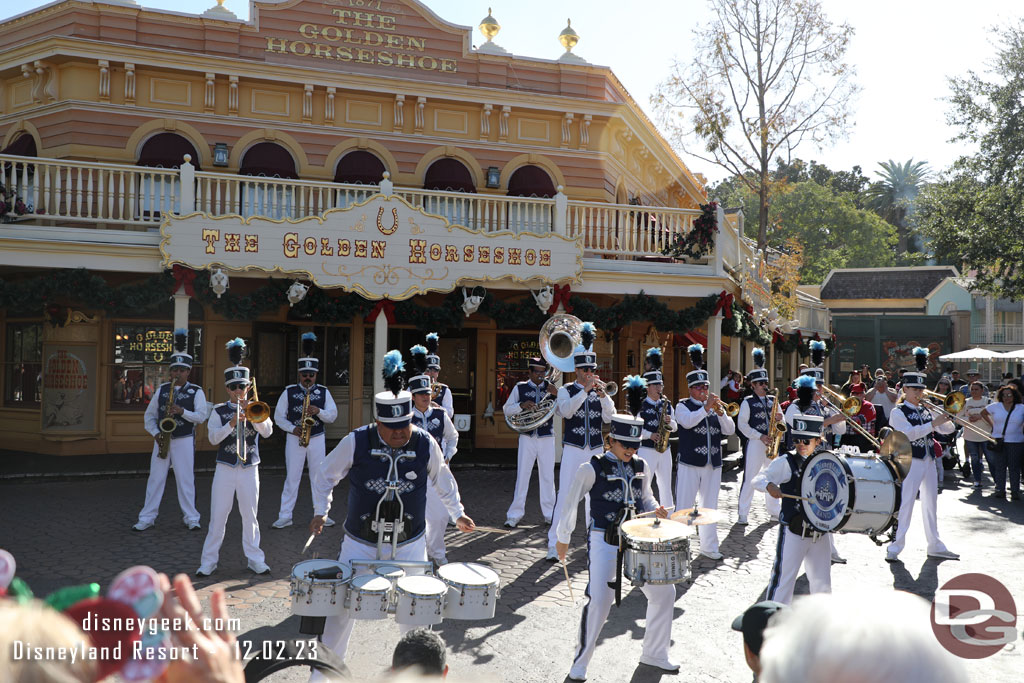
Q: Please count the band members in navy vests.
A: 15